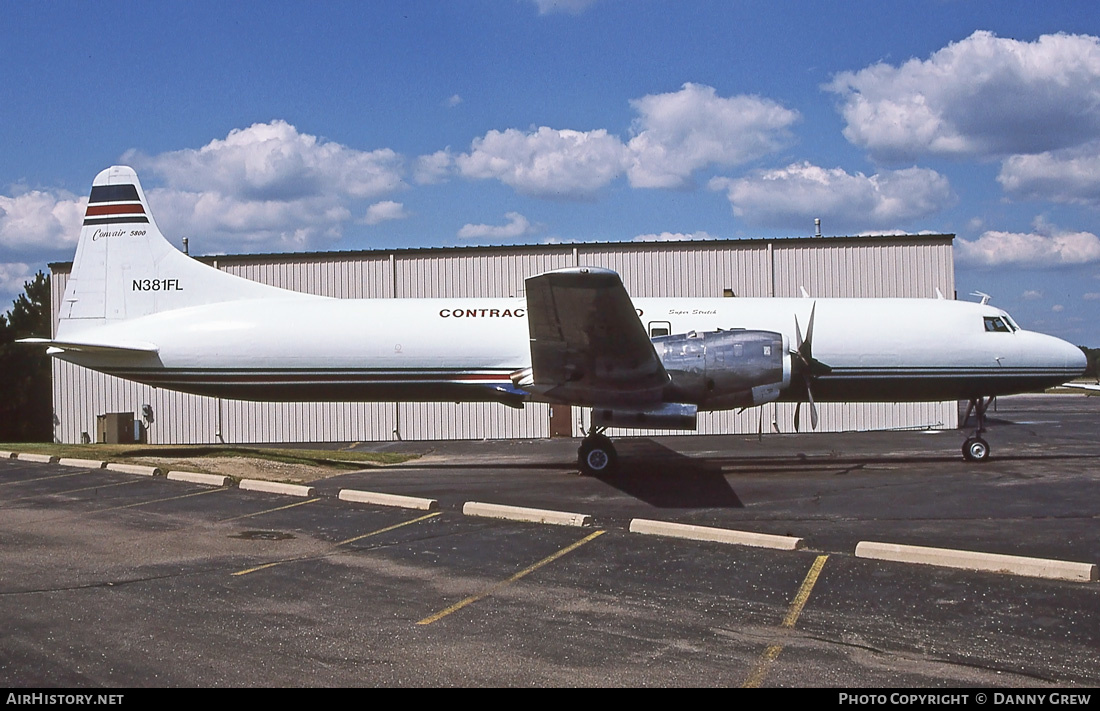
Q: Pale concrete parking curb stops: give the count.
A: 10